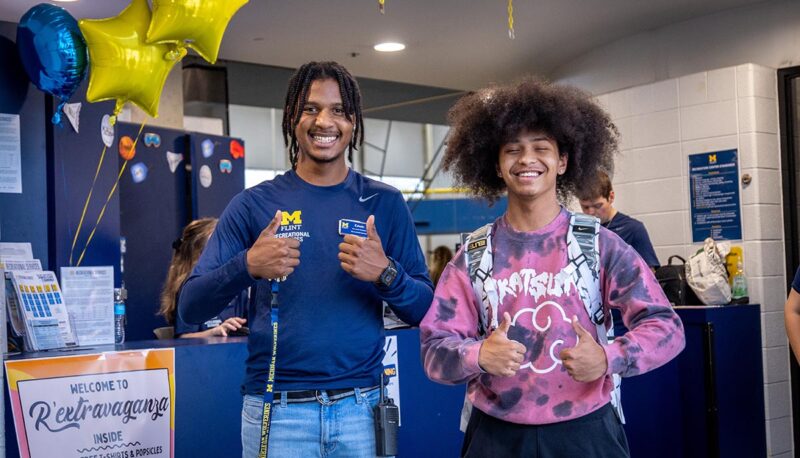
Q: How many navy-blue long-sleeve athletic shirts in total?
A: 1